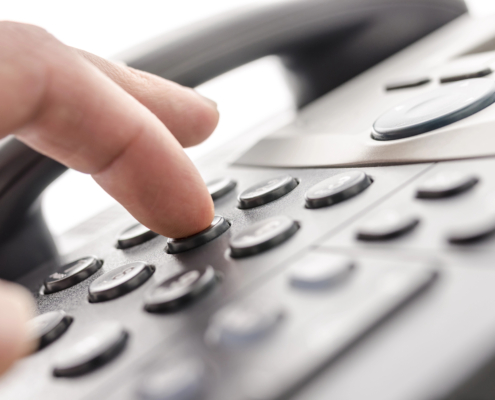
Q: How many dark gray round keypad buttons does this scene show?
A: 11